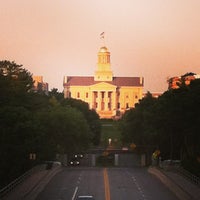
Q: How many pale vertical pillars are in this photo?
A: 4